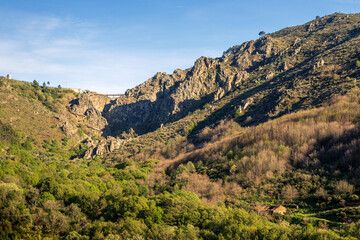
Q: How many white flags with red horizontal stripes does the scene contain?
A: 0